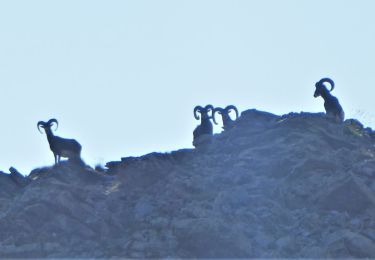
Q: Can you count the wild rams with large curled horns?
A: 4